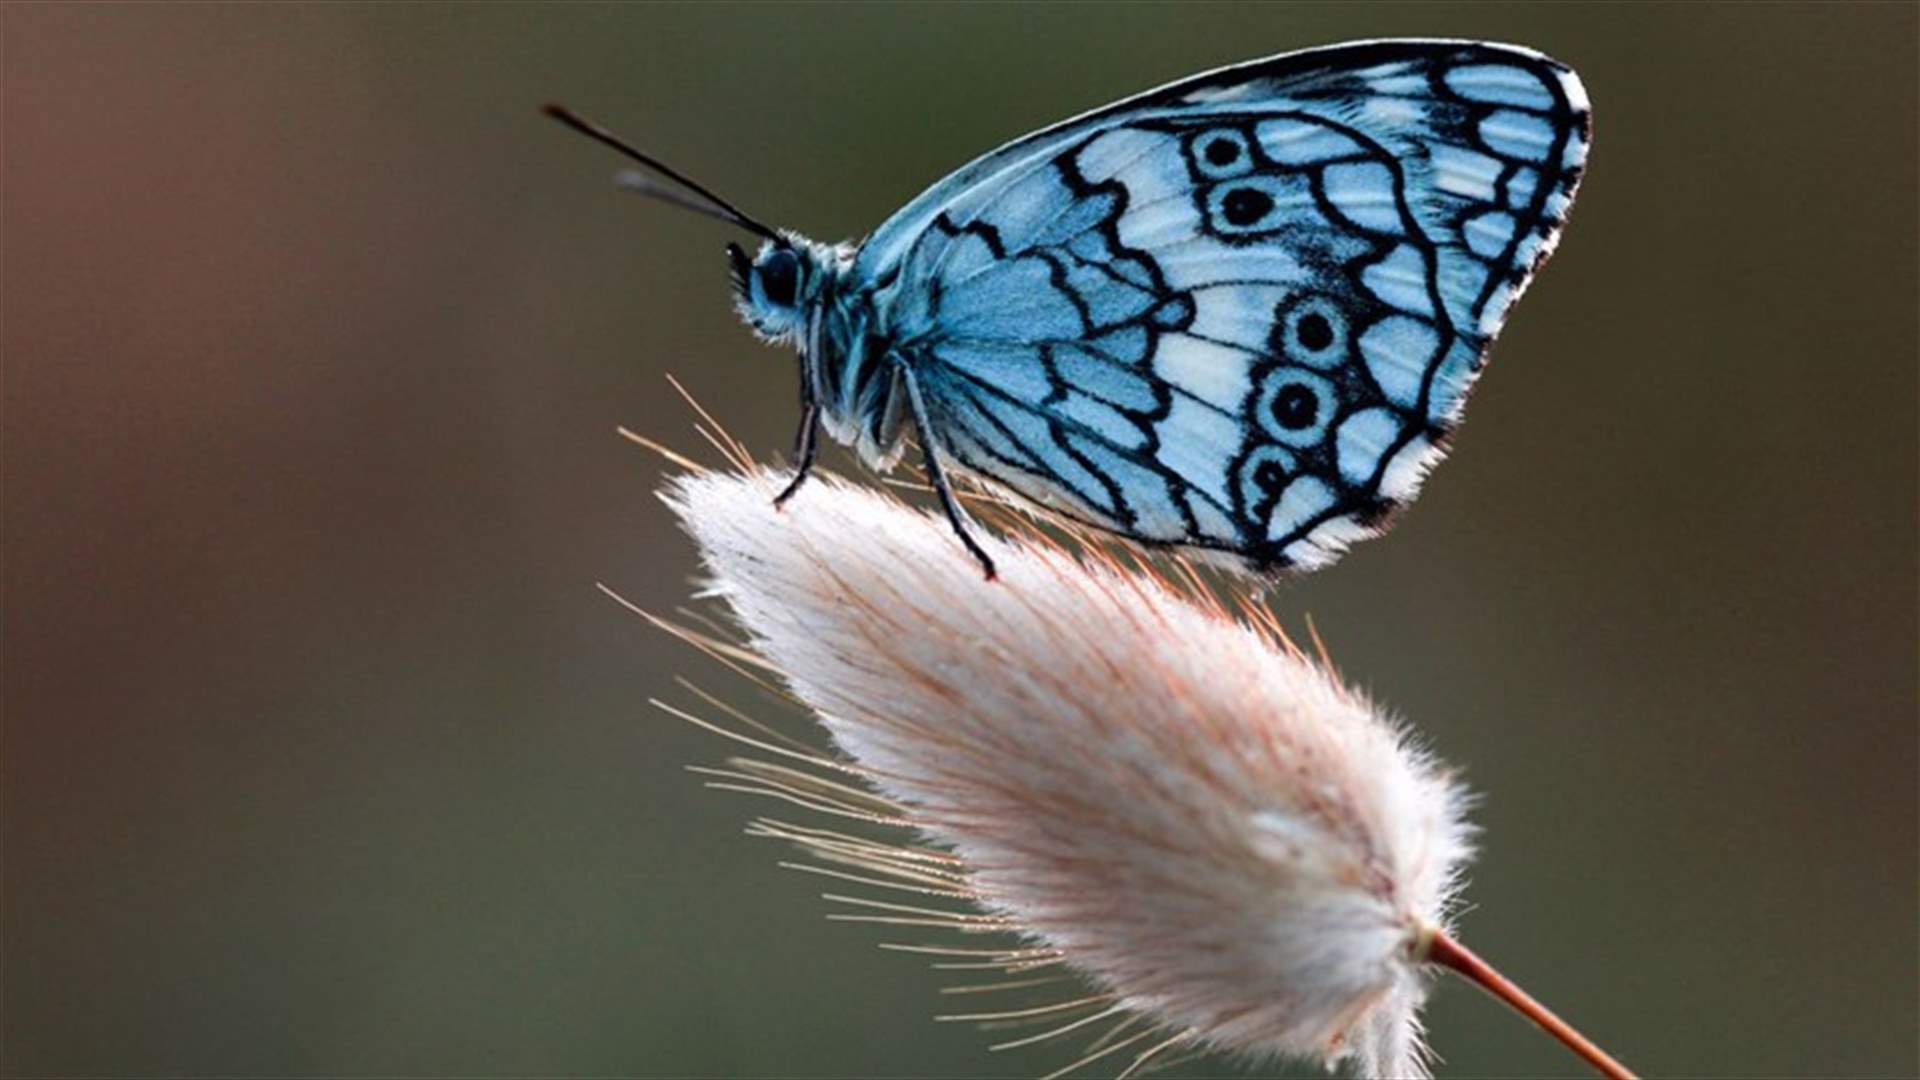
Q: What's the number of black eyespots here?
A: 5